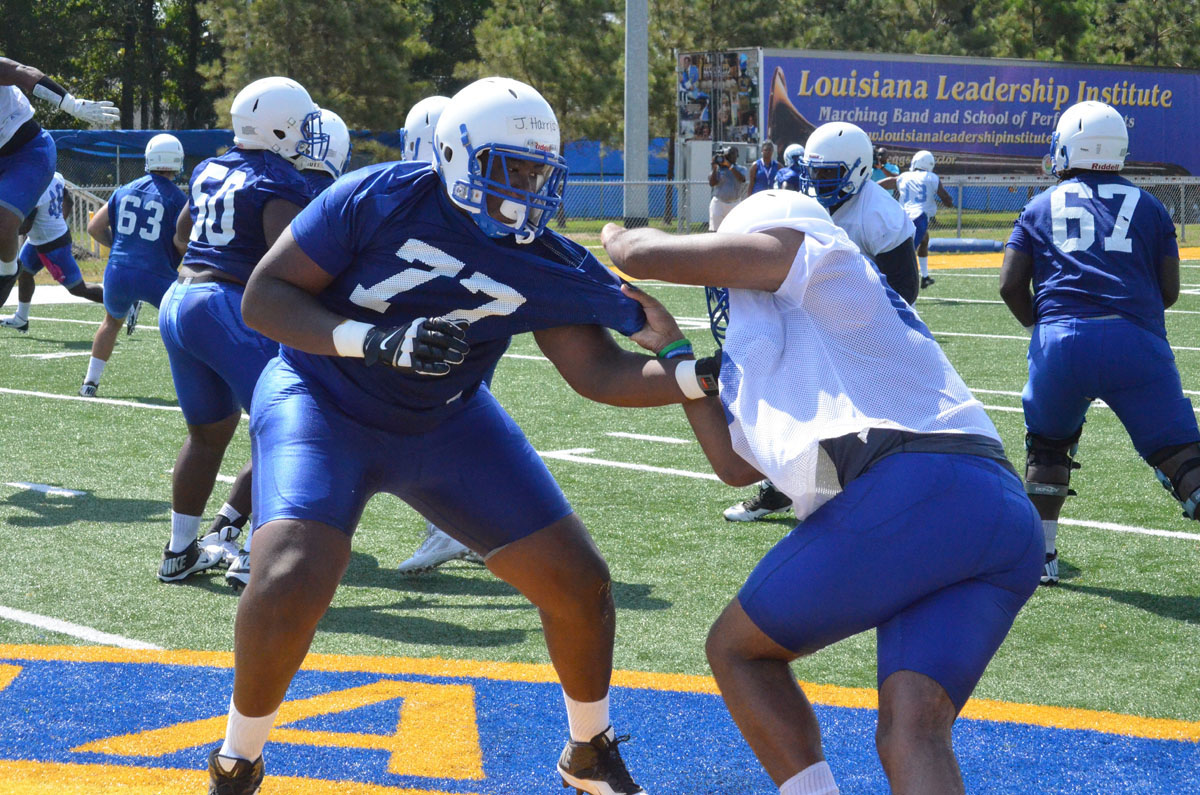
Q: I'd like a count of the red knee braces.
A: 0